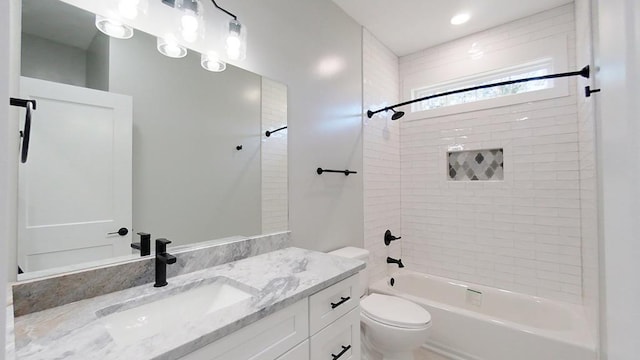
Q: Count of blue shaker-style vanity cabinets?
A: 0